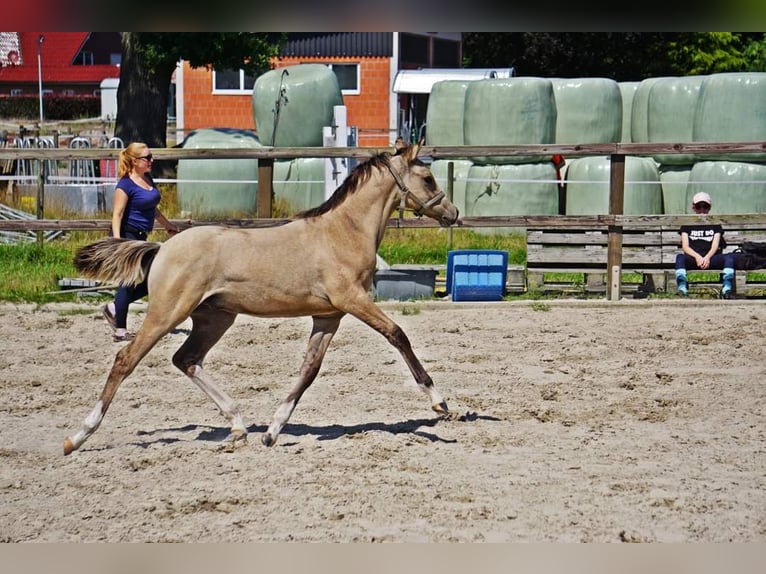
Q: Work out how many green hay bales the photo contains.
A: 15